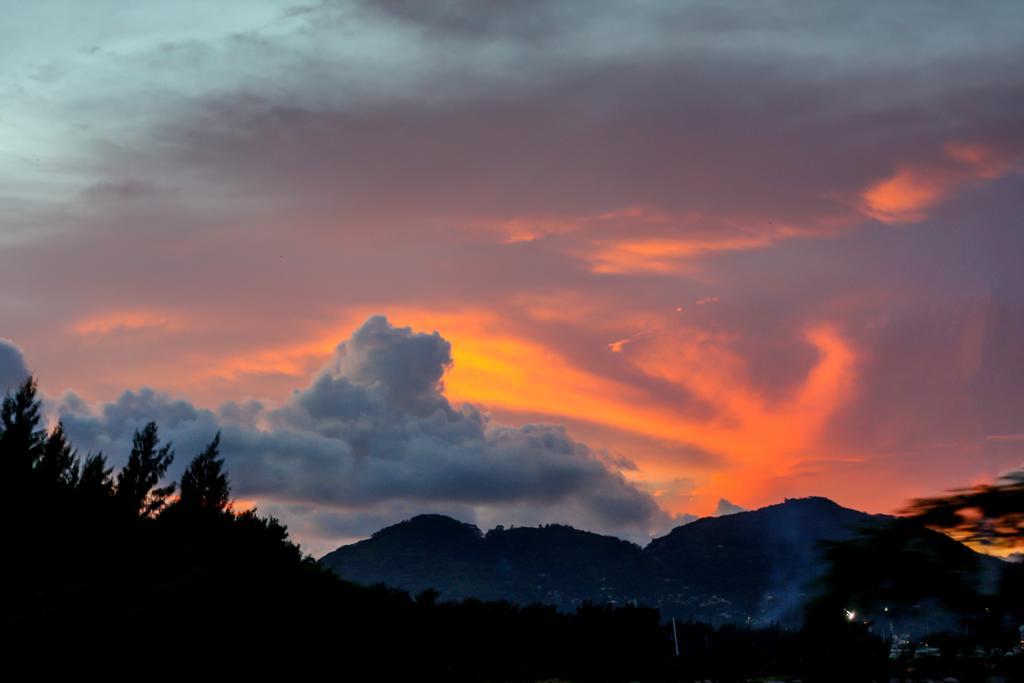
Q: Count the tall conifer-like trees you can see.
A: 5